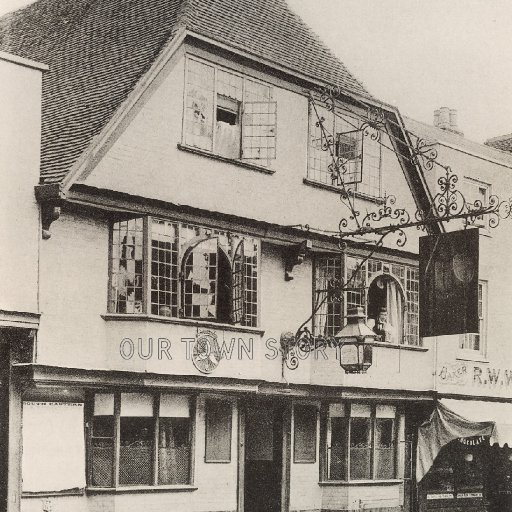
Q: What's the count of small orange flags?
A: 0